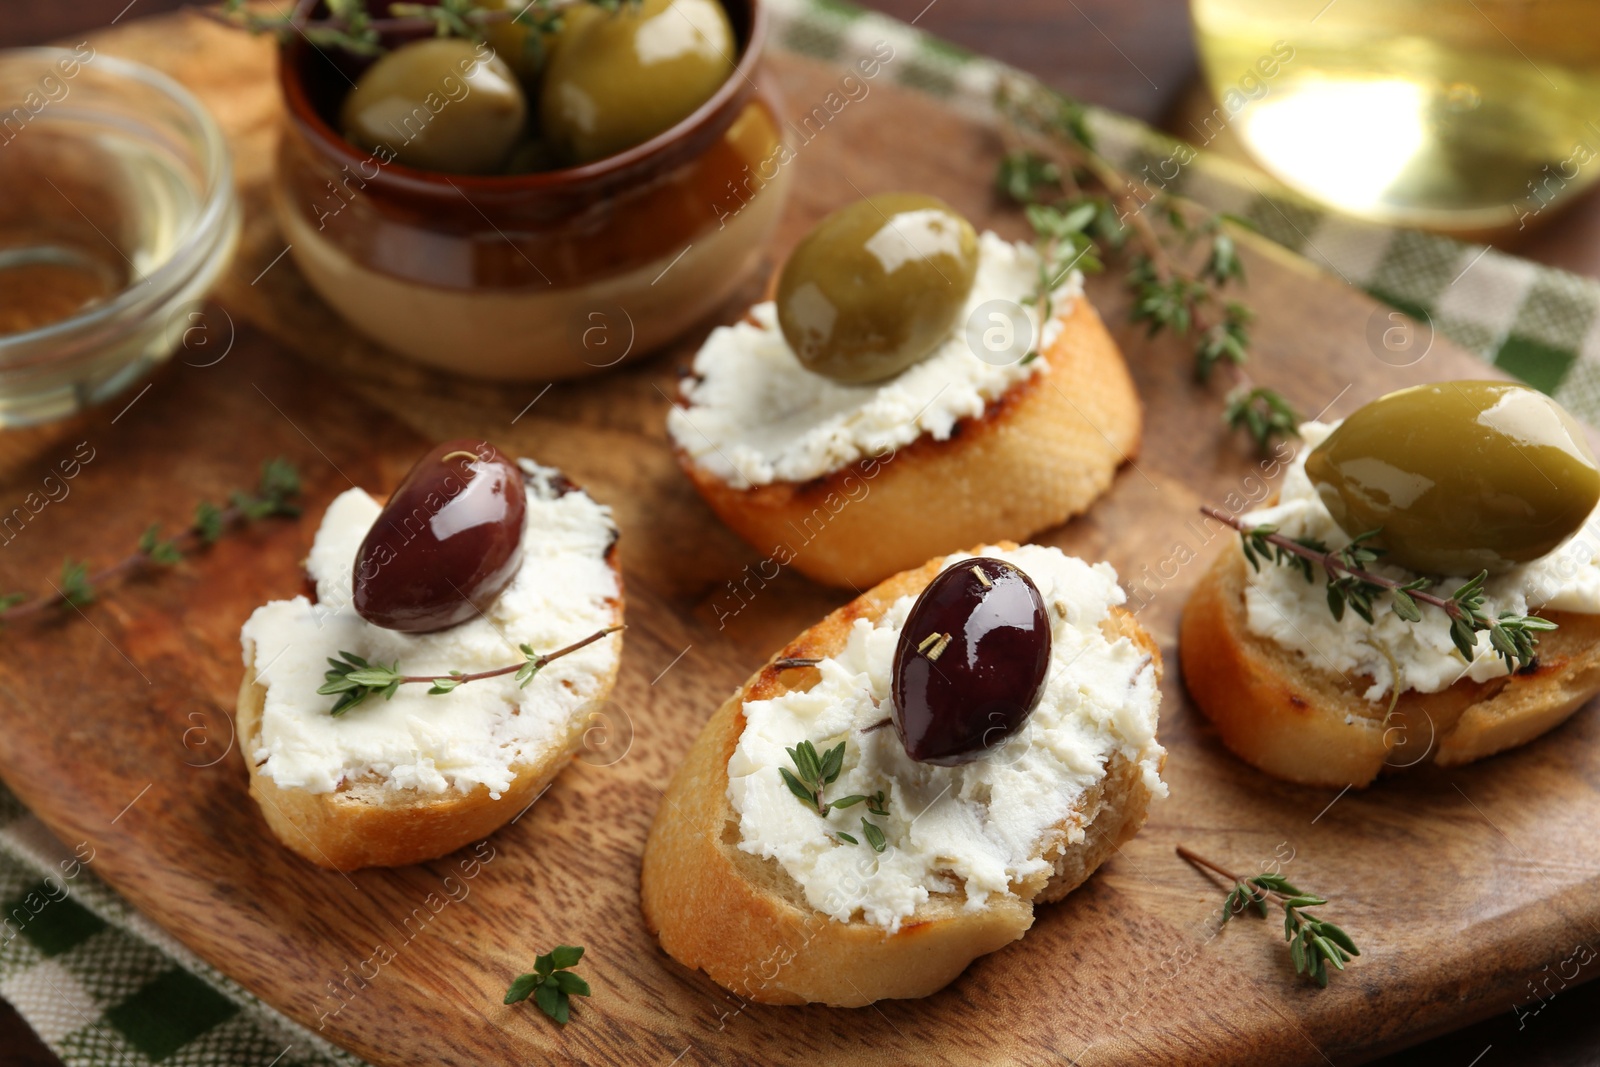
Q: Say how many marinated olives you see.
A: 8